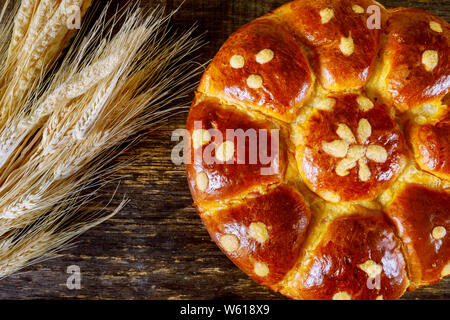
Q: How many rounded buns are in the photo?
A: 9